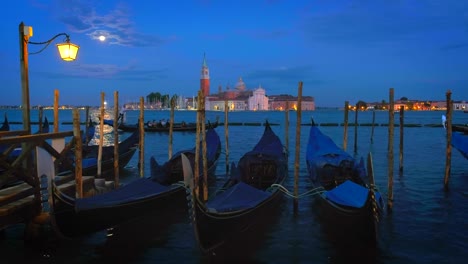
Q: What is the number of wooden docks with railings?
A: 1